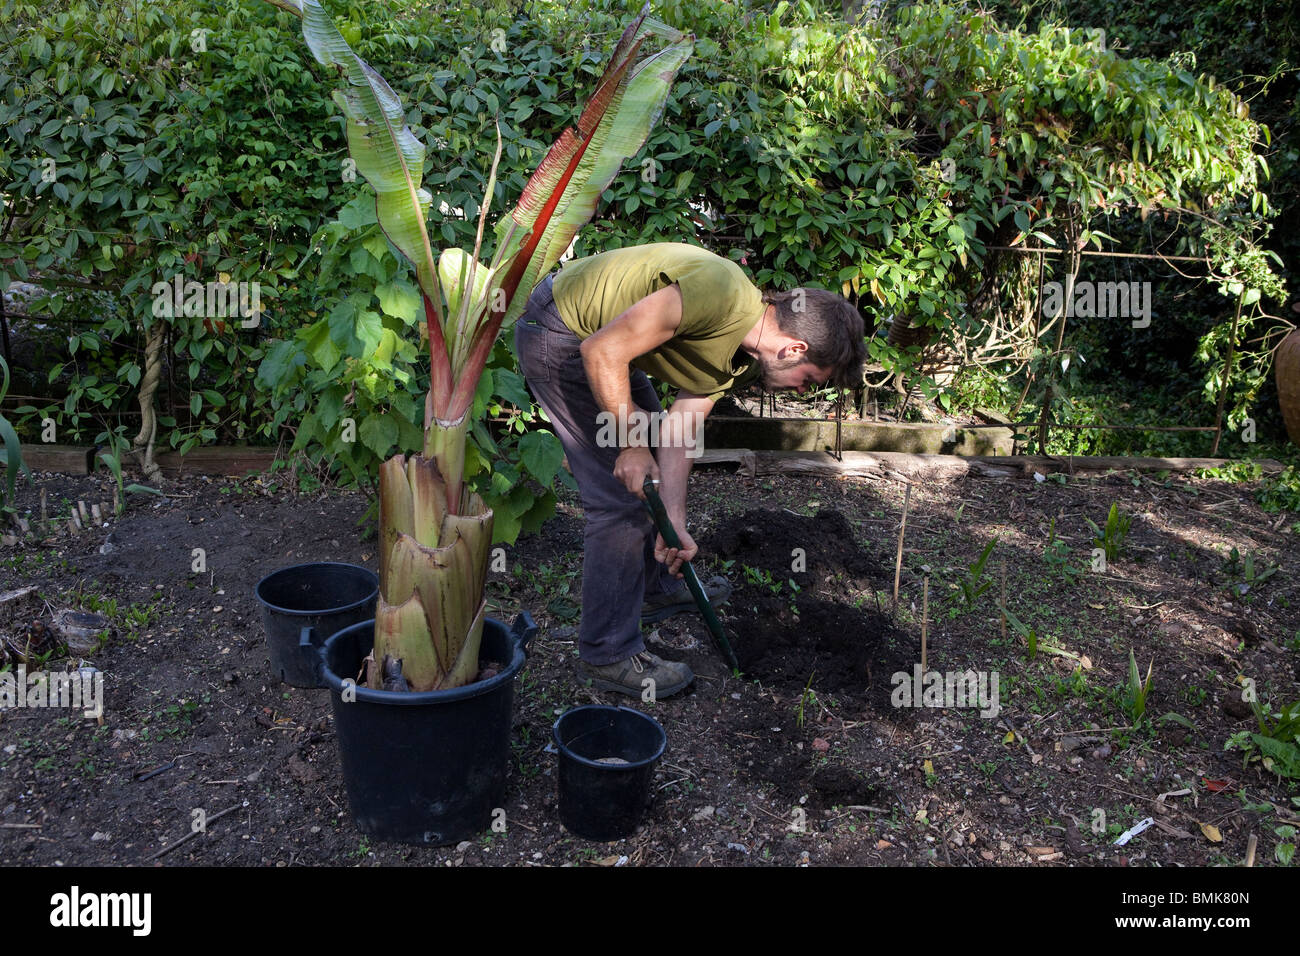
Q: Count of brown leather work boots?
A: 2